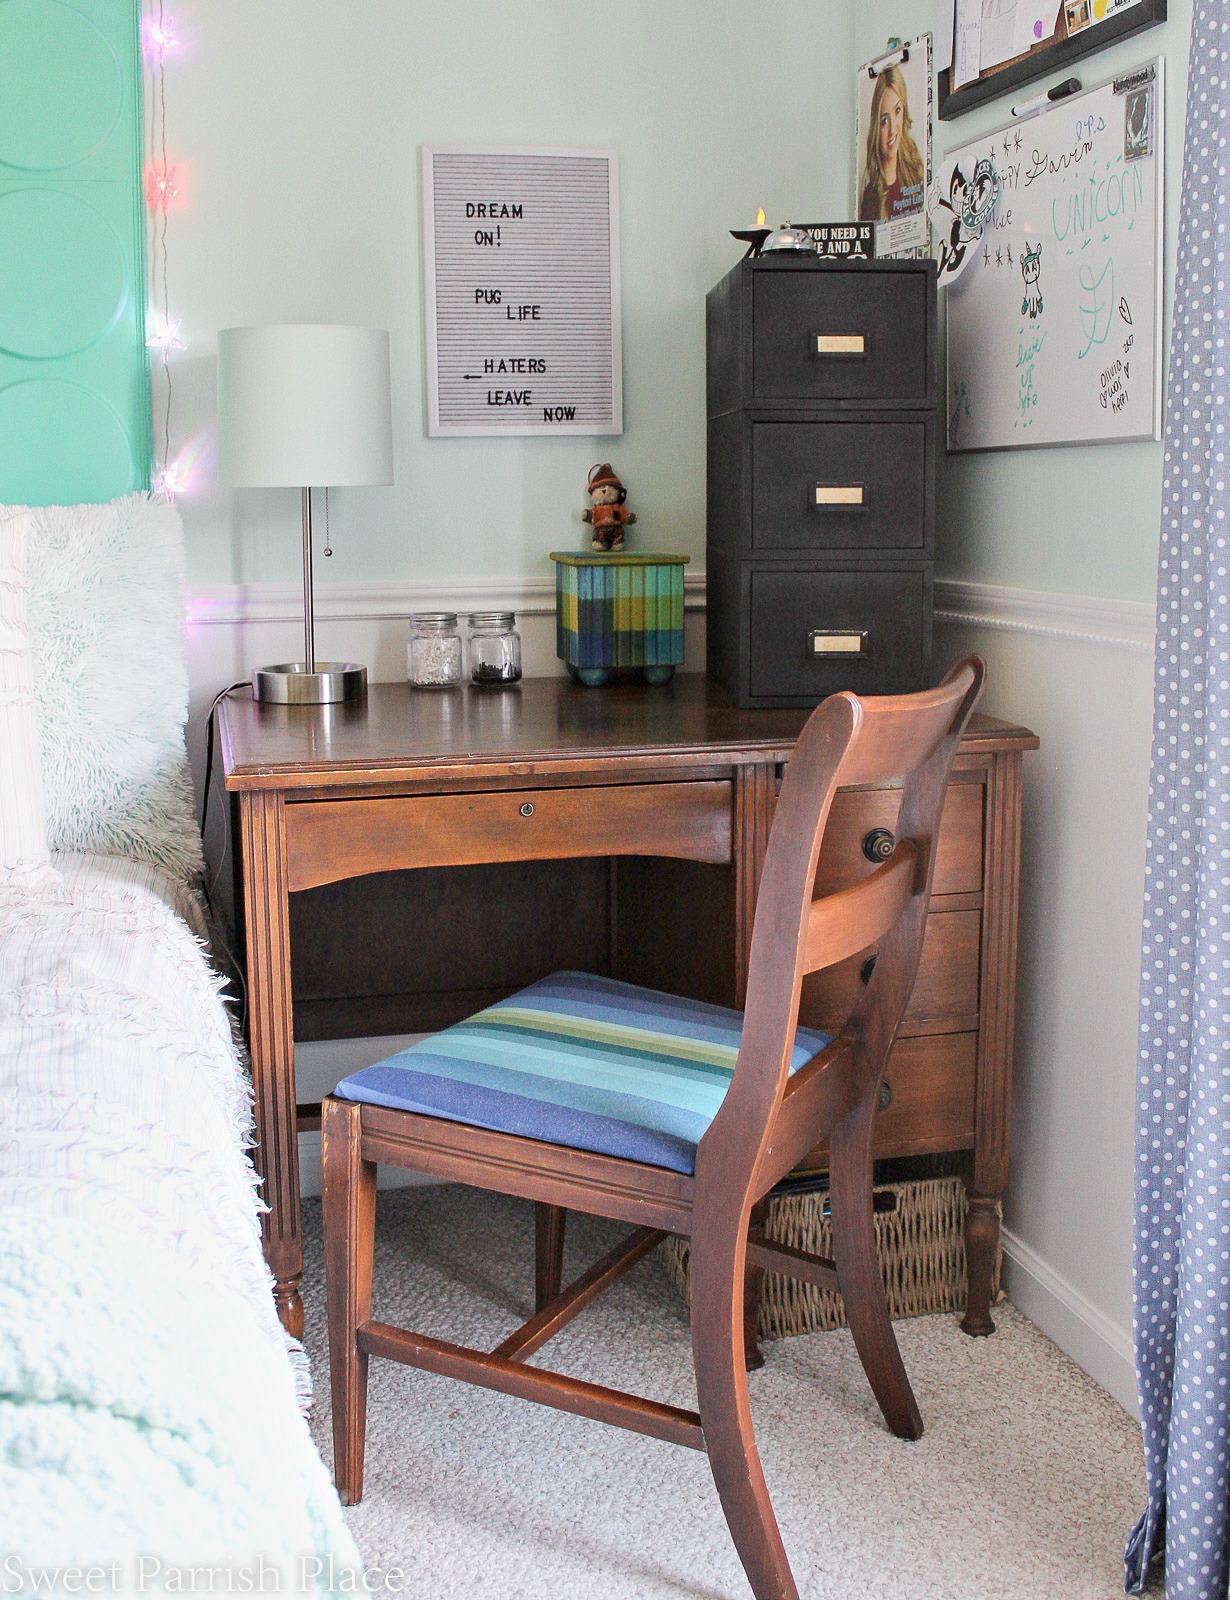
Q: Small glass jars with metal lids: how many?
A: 2